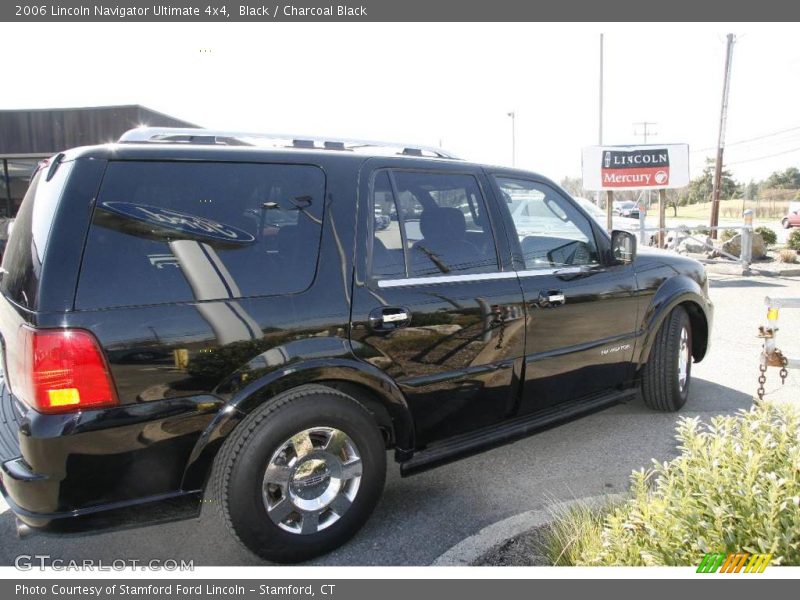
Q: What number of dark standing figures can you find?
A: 0